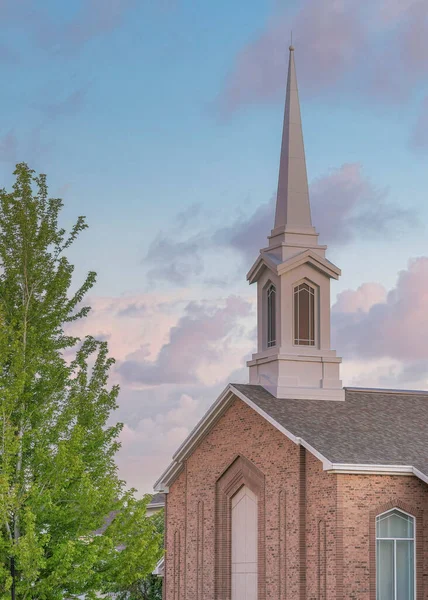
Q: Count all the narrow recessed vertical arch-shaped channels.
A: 4